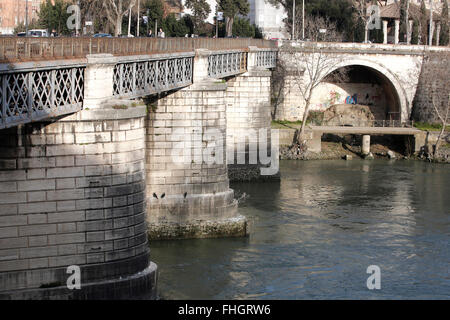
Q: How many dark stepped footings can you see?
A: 3